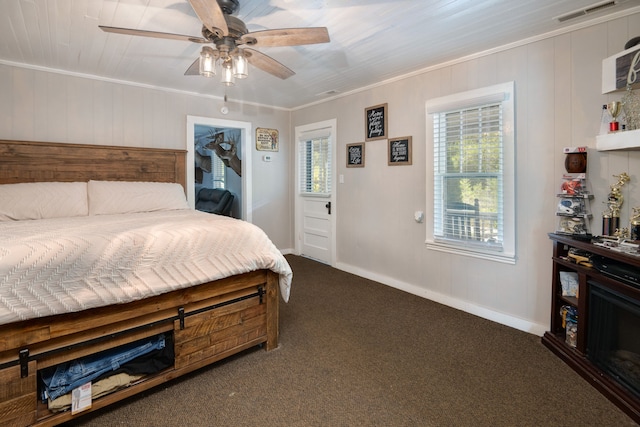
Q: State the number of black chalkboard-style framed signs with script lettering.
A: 3